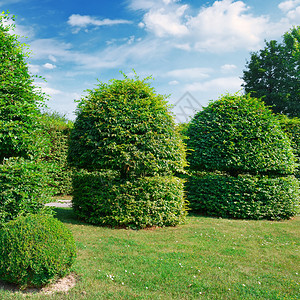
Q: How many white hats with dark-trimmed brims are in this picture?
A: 0